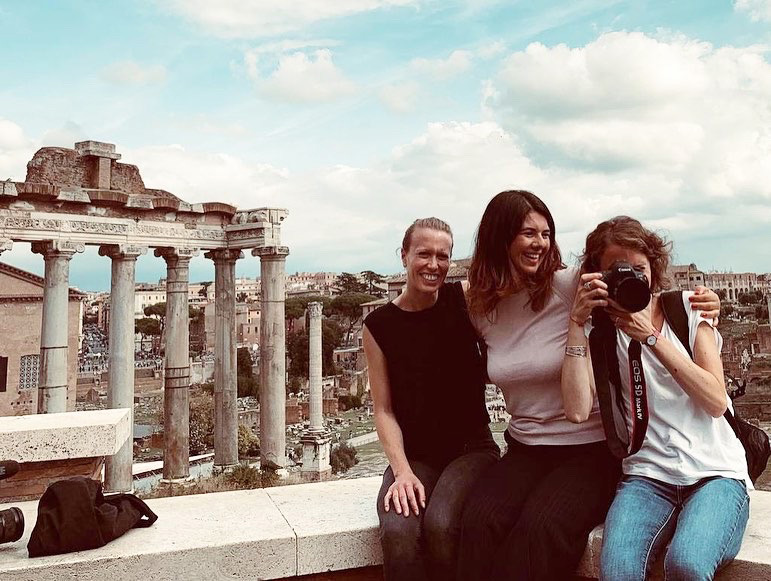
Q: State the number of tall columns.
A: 6